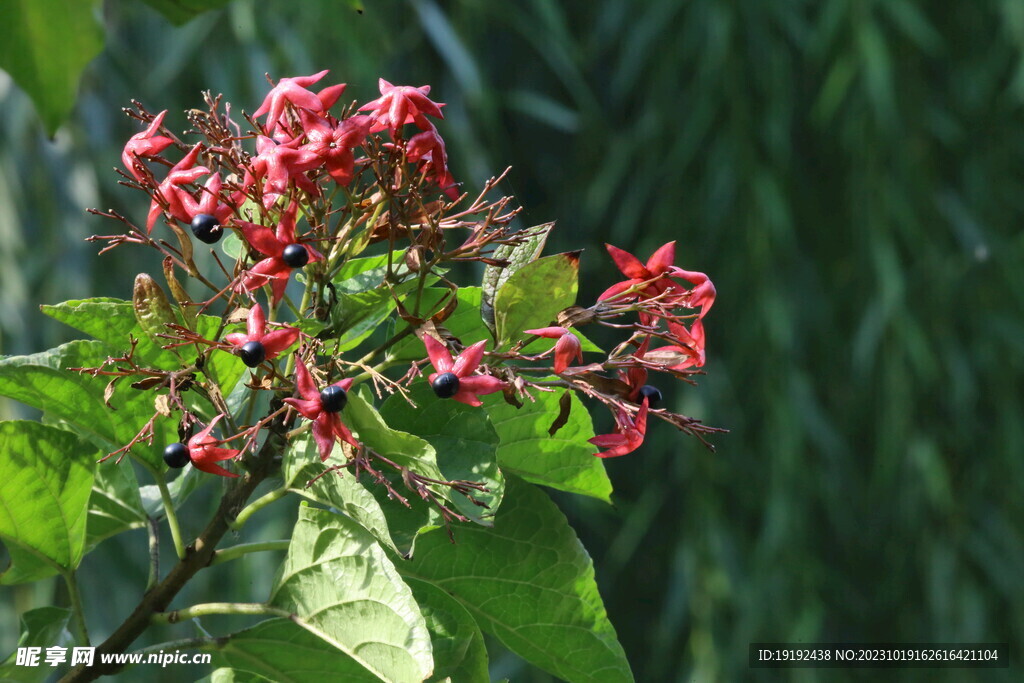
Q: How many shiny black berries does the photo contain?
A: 7